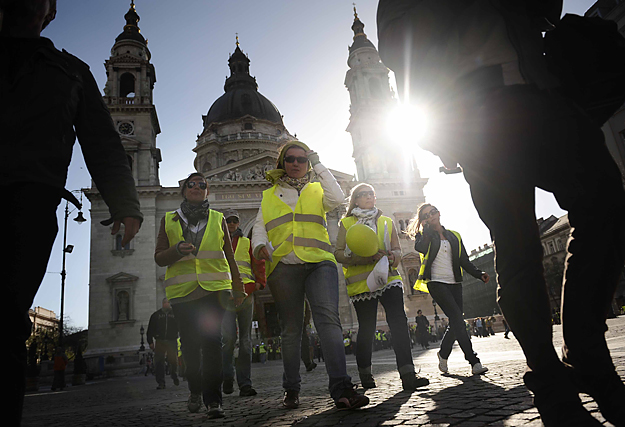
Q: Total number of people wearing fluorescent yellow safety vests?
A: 5